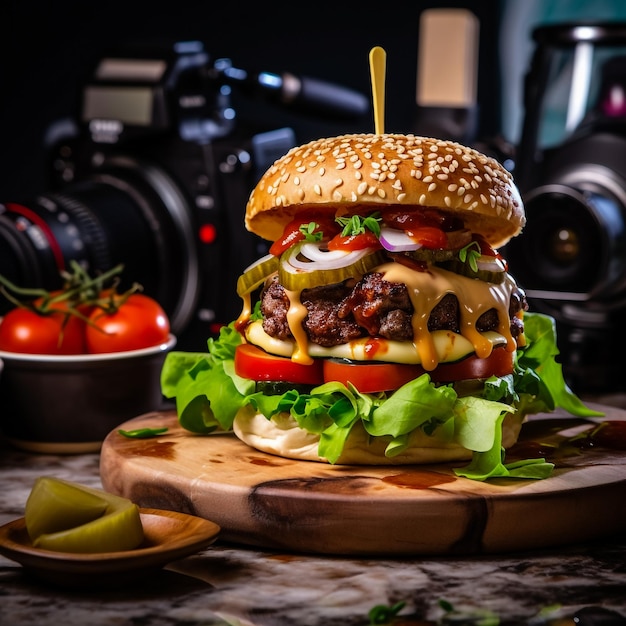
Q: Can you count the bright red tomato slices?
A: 3